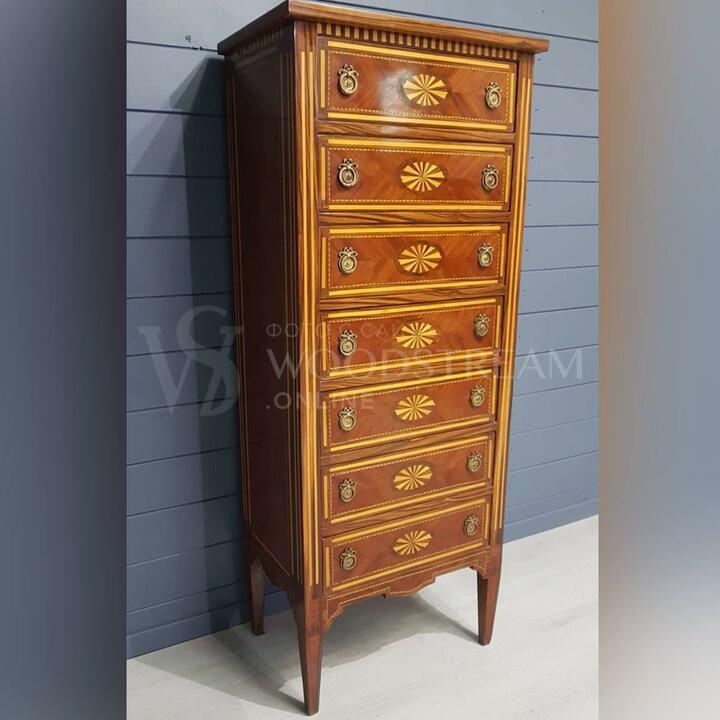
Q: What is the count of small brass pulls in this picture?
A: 14